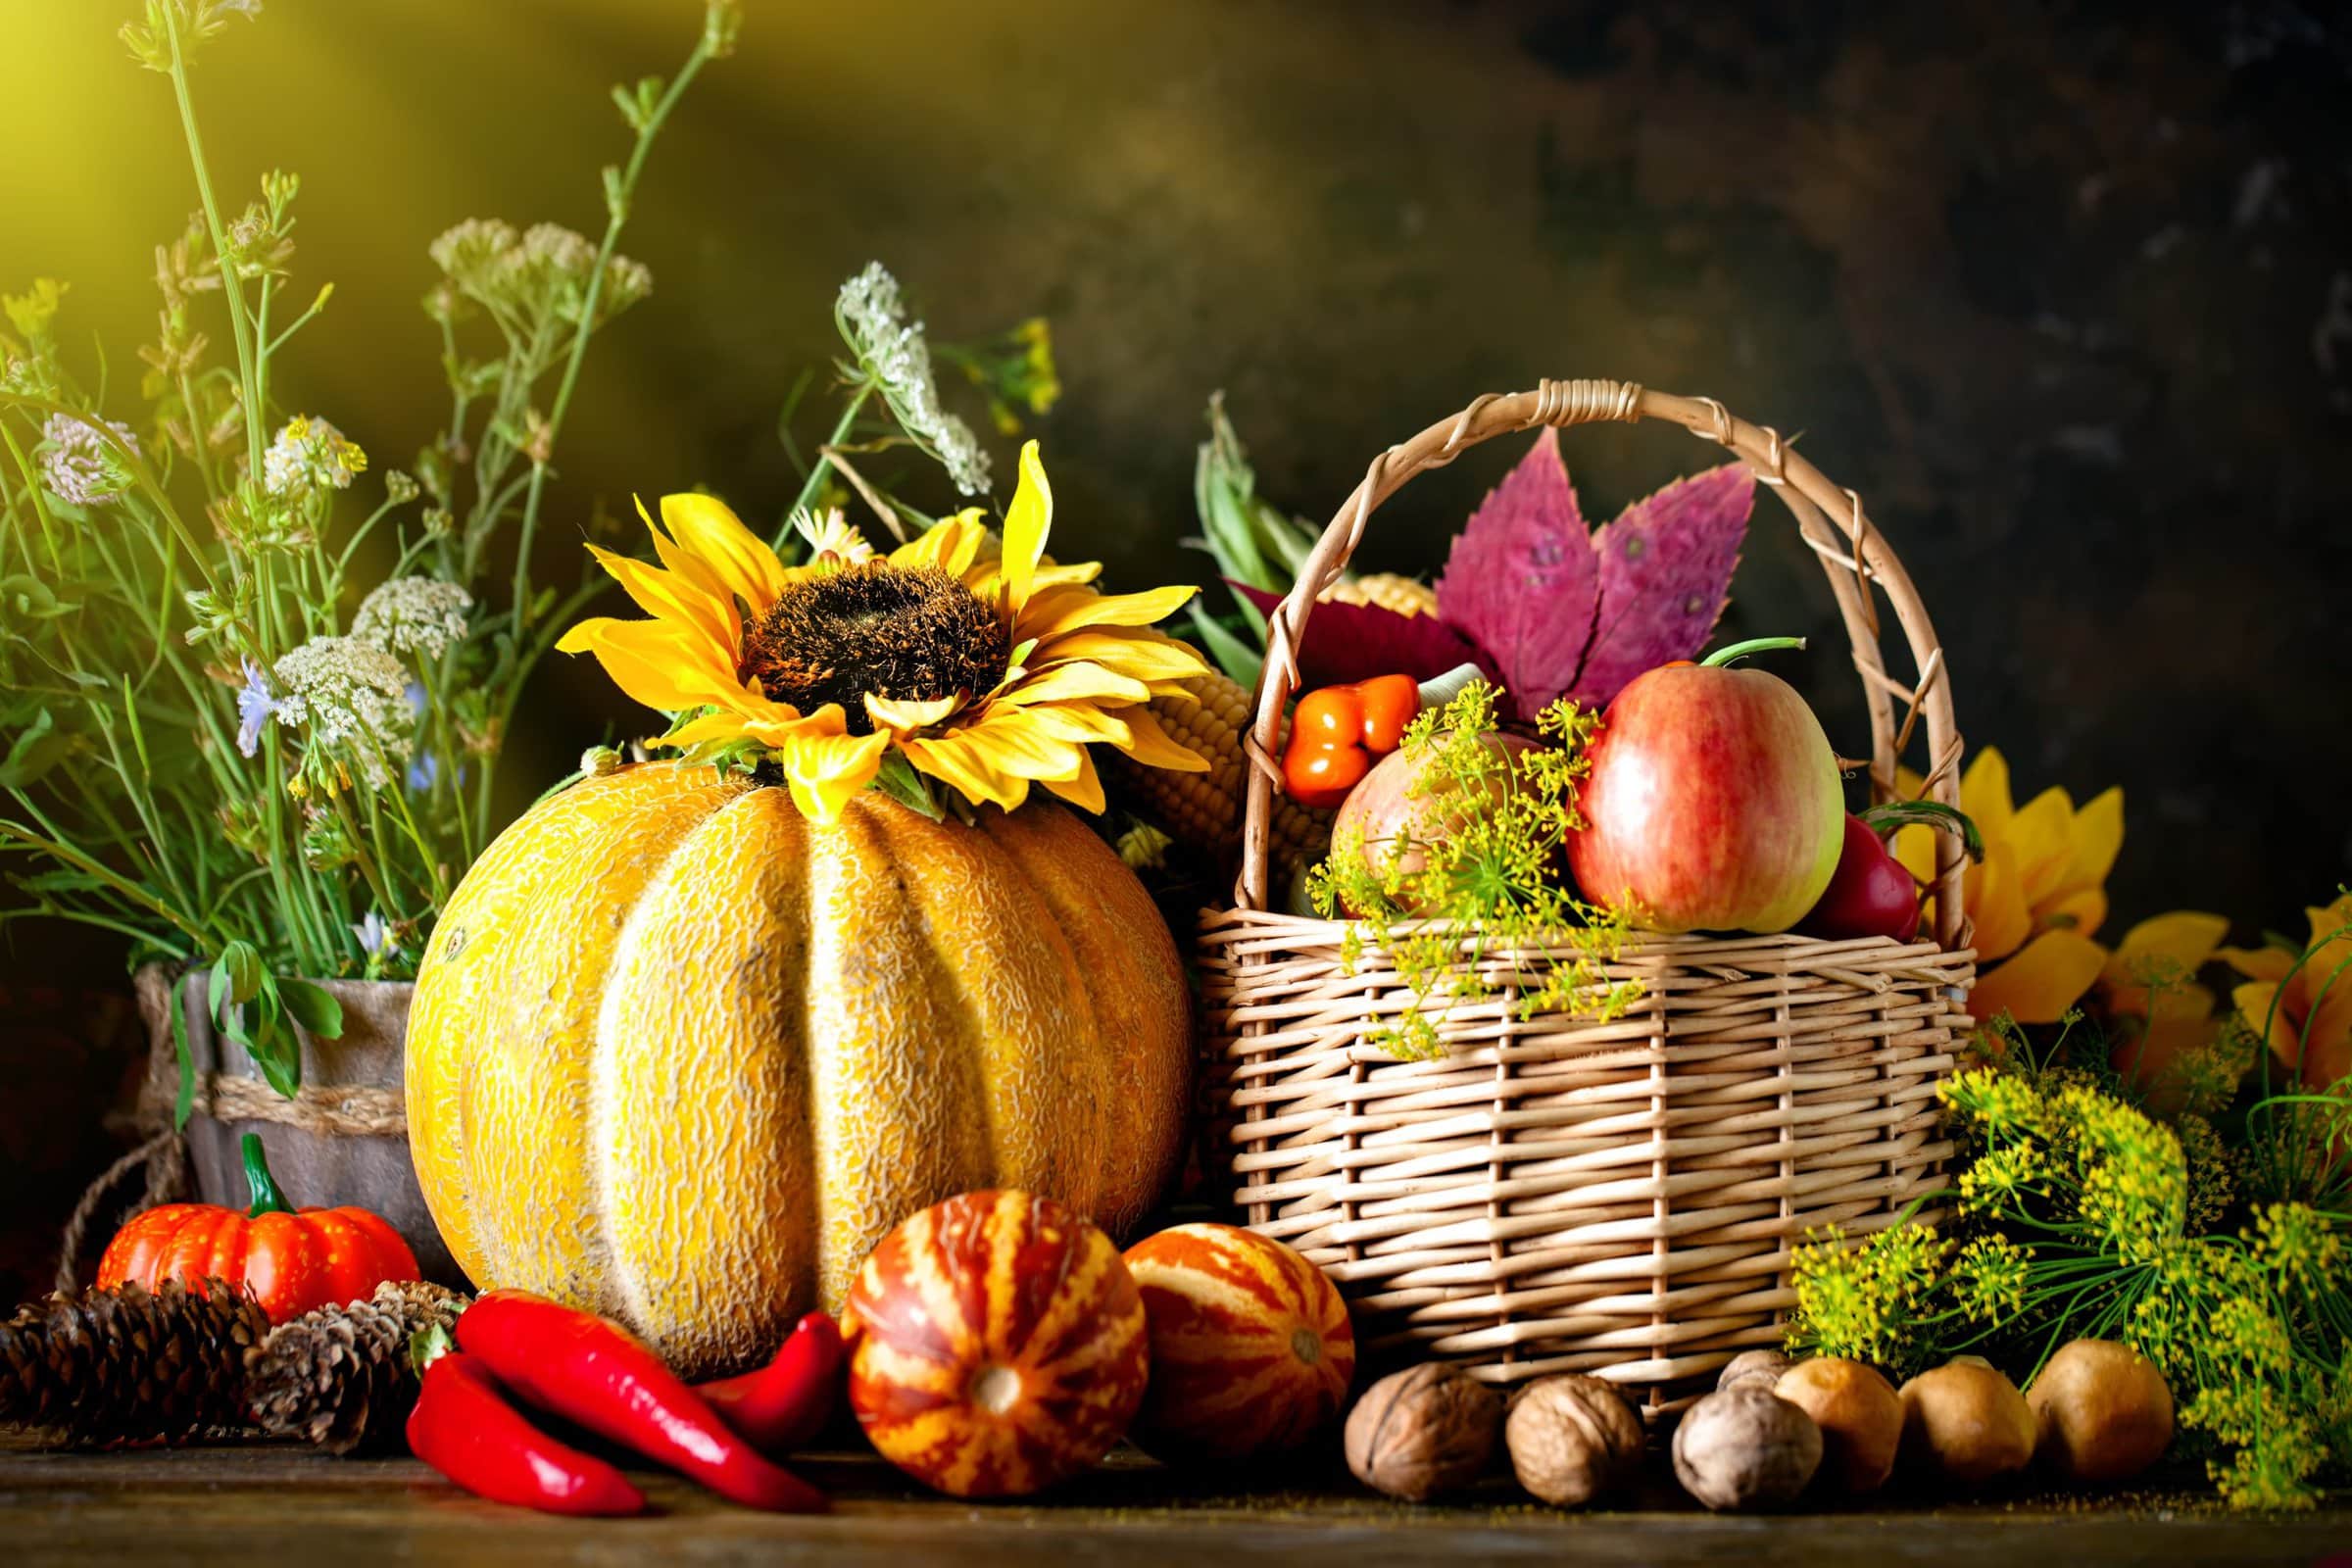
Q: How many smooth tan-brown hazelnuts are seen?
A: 3